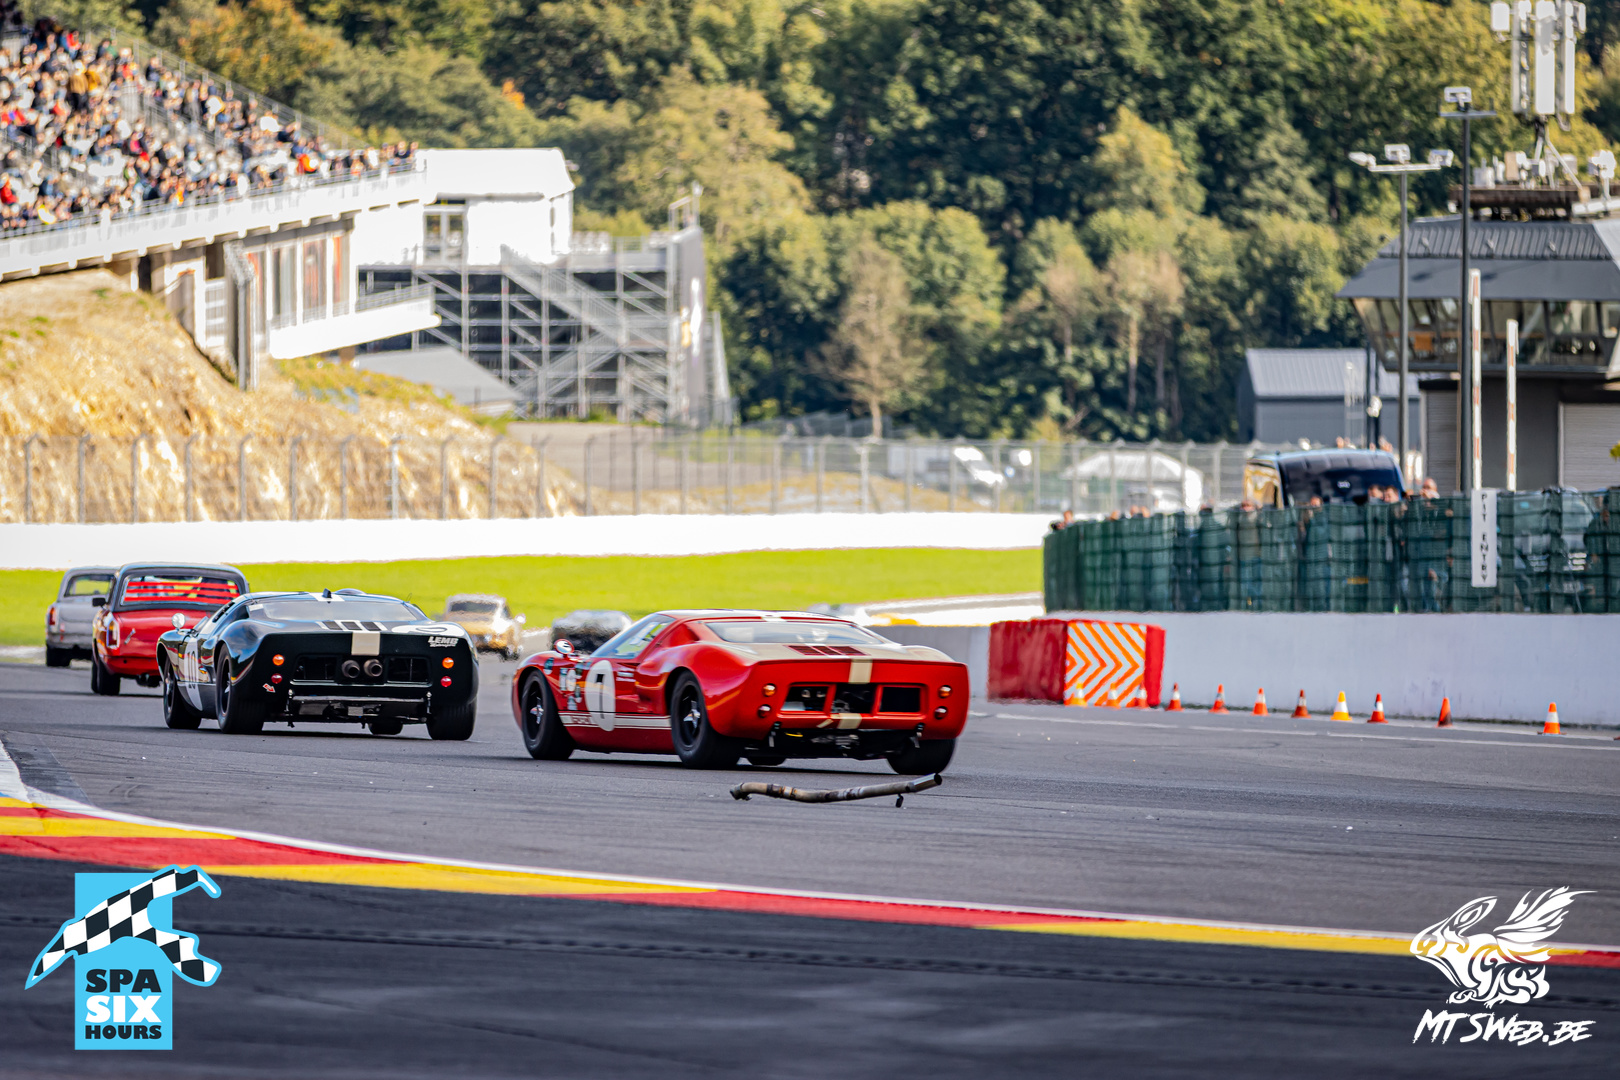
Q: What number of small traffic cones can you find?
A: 11